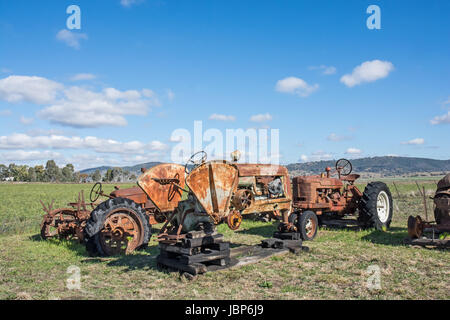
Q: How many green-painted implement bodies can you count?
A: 0